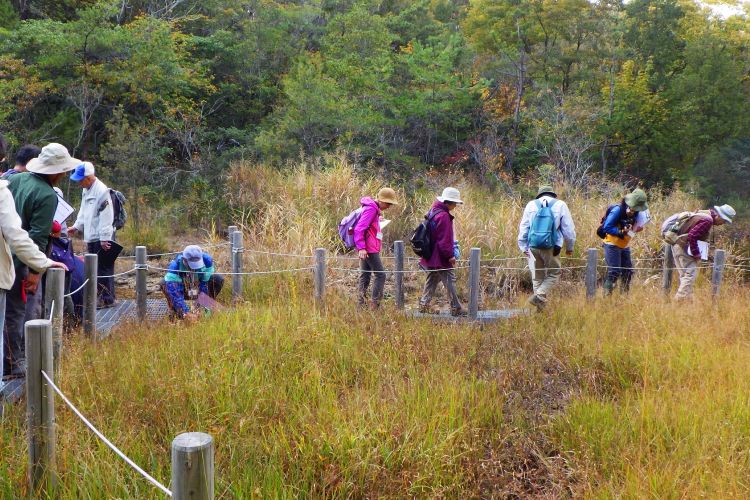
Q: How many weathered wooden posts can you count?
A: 13